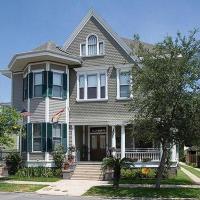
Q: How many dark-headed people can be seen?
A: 0